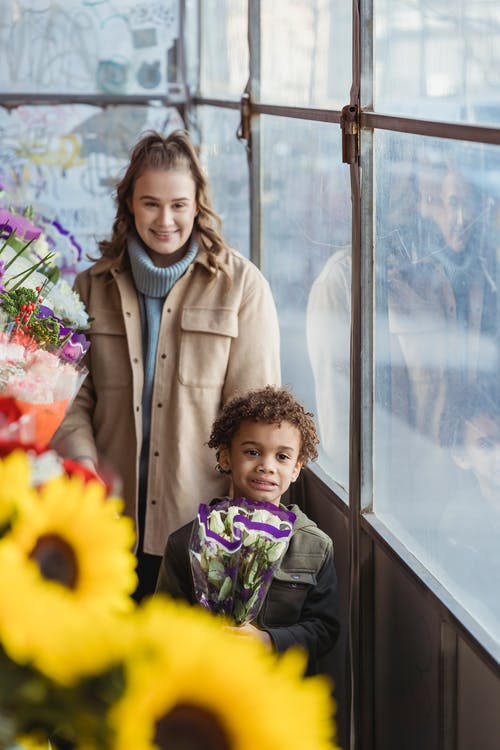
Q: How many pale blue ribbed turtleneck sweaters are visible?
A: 1